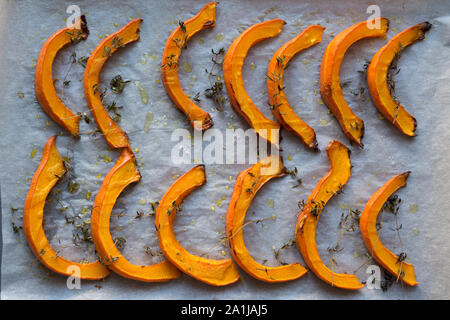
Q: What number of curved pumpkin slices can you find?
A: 13